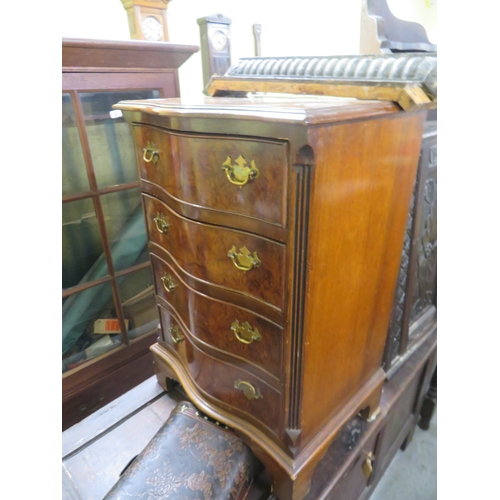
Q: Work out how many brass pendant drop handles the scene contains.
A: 8